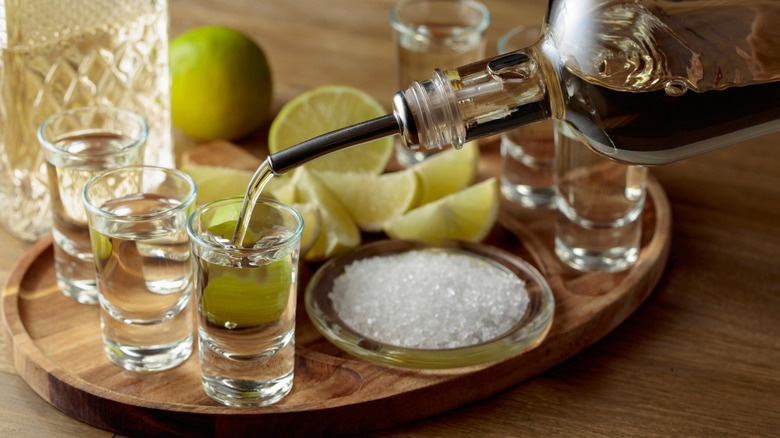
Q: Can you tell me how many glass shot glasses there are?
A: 6